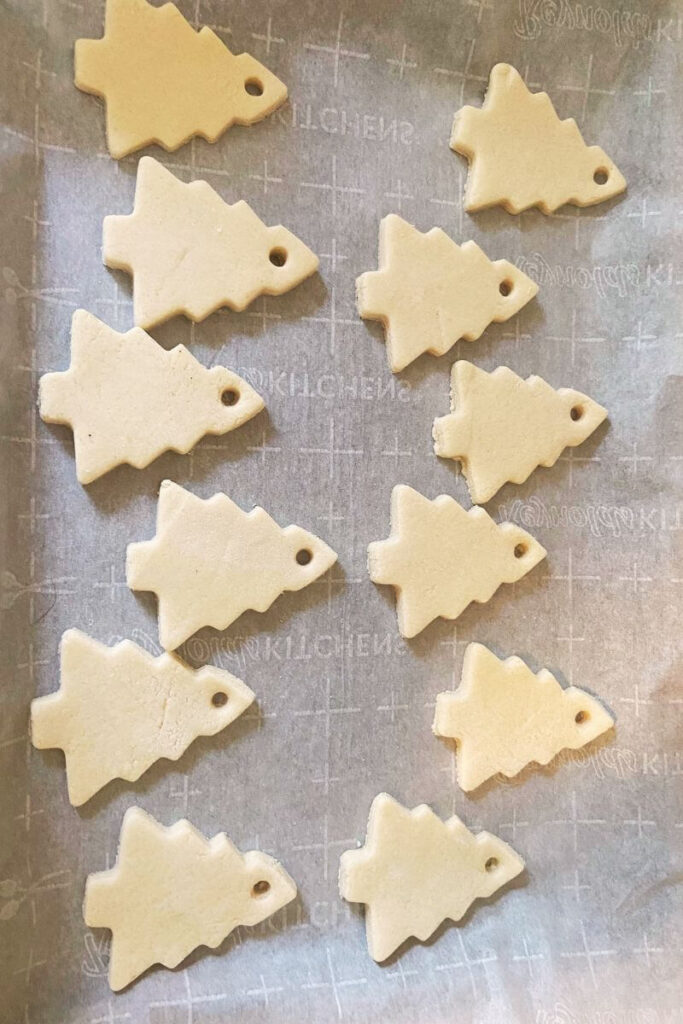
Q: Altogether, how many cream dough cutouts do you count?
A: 12